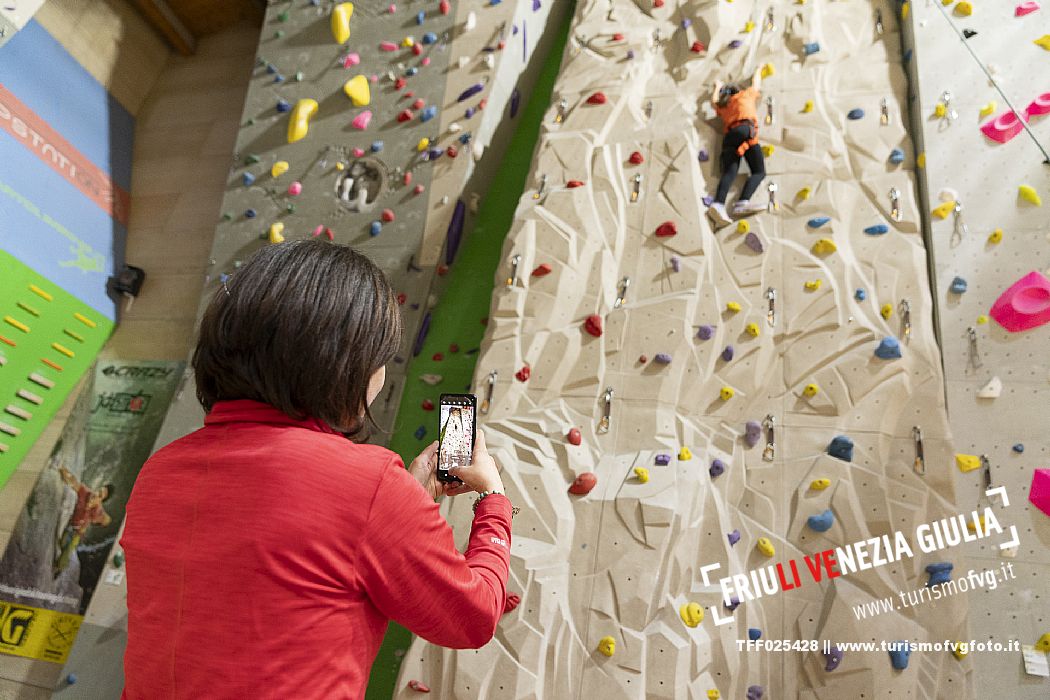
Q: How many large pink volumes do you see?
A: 4